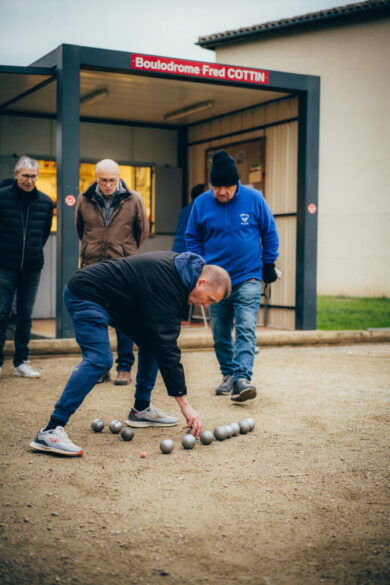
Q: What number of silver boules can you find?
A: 12